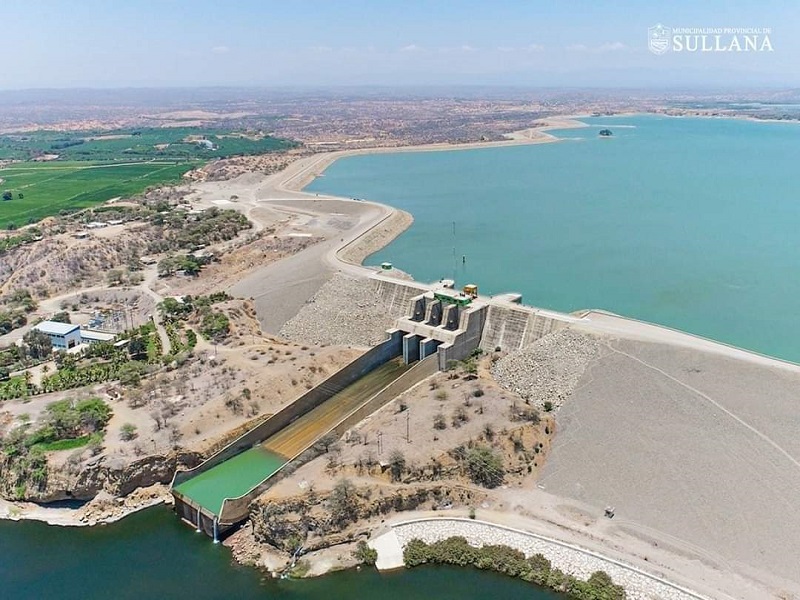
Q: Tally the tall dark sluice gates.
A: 3